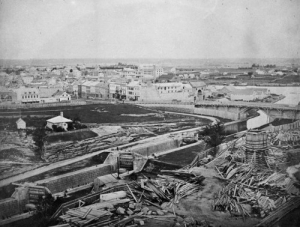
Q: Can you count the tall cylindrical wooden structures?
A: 1